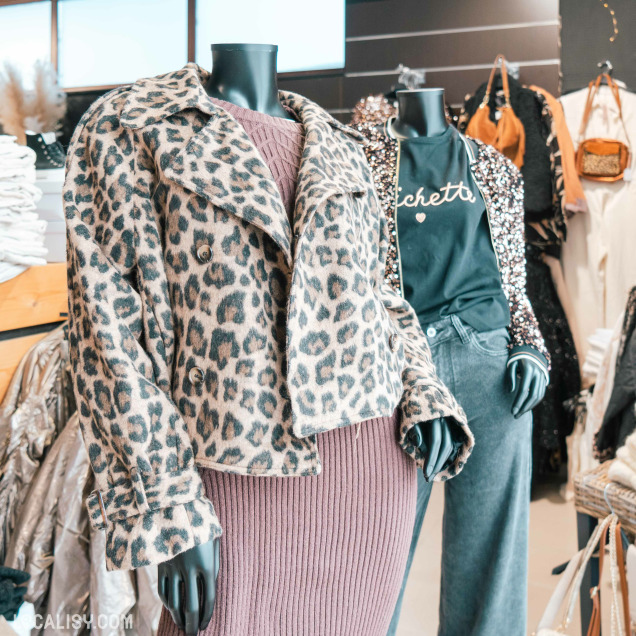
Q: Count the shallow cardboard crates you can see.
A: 0